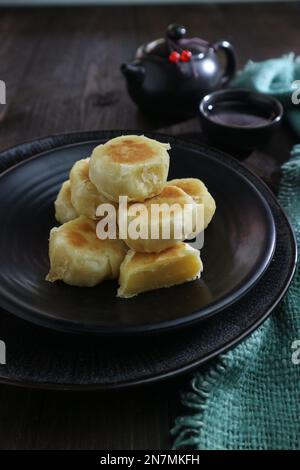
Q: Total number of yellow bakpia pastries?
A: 7